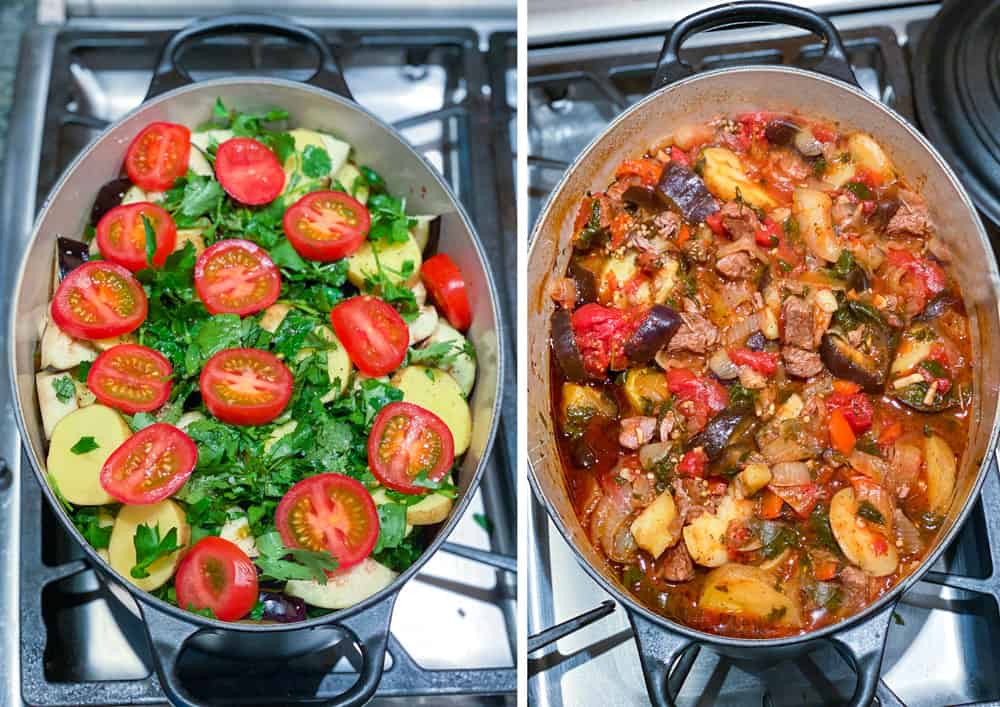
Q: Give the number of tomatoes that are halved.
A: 14